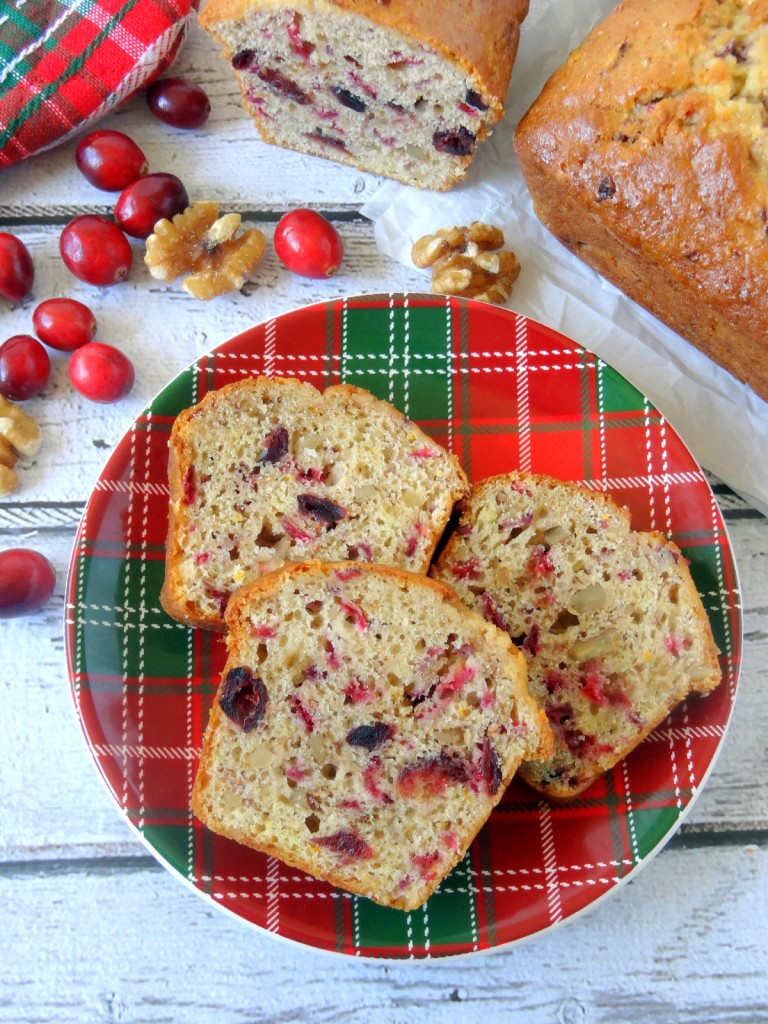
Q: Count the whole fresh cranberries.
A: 10